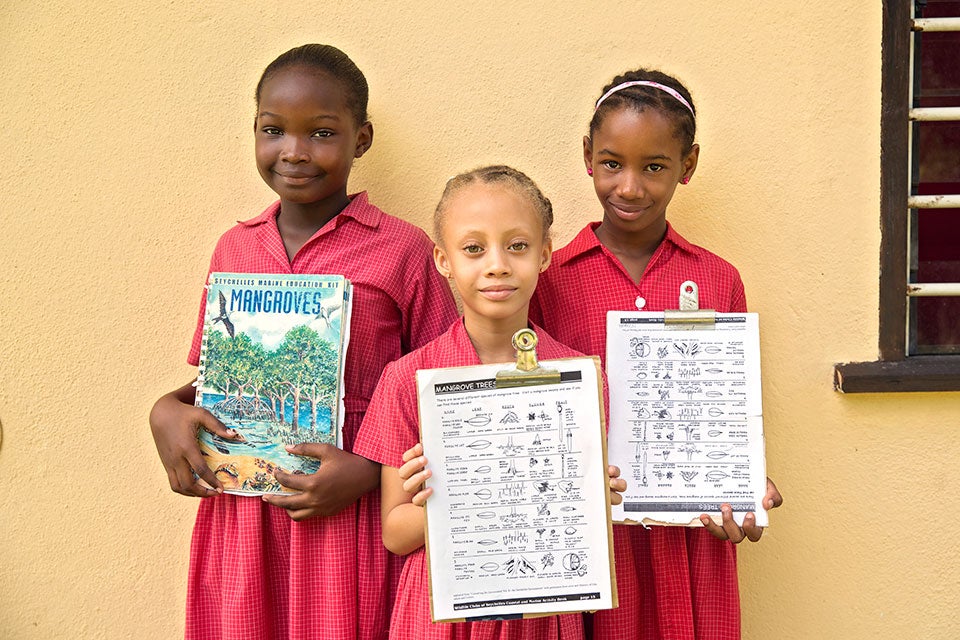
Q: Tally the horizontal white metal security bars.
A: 4